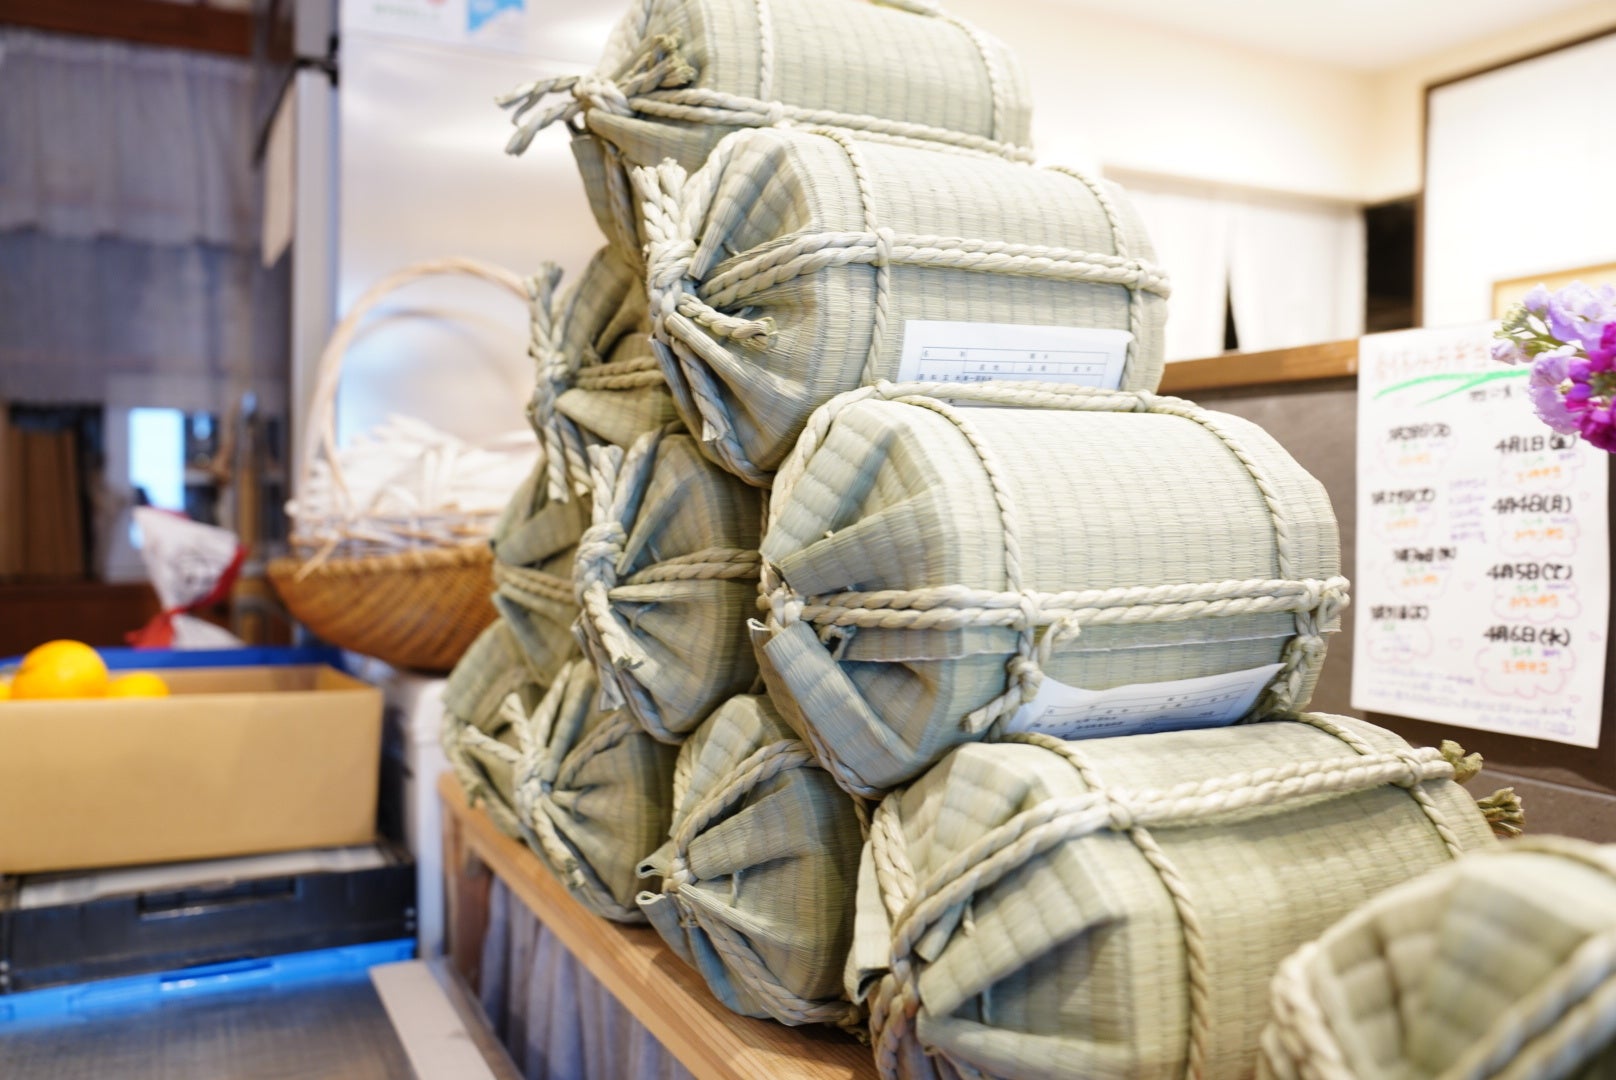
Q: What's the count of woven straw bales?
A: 11